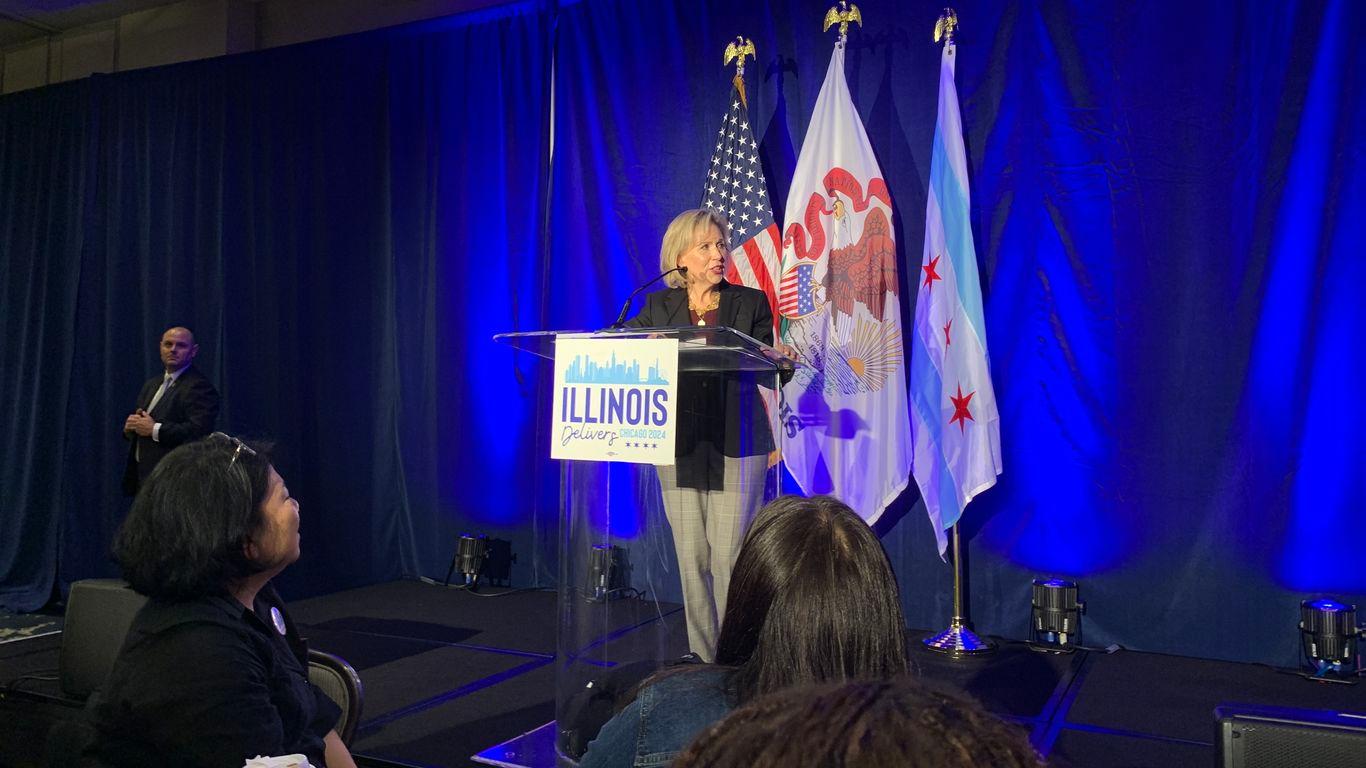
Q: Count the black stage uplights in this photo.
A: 4